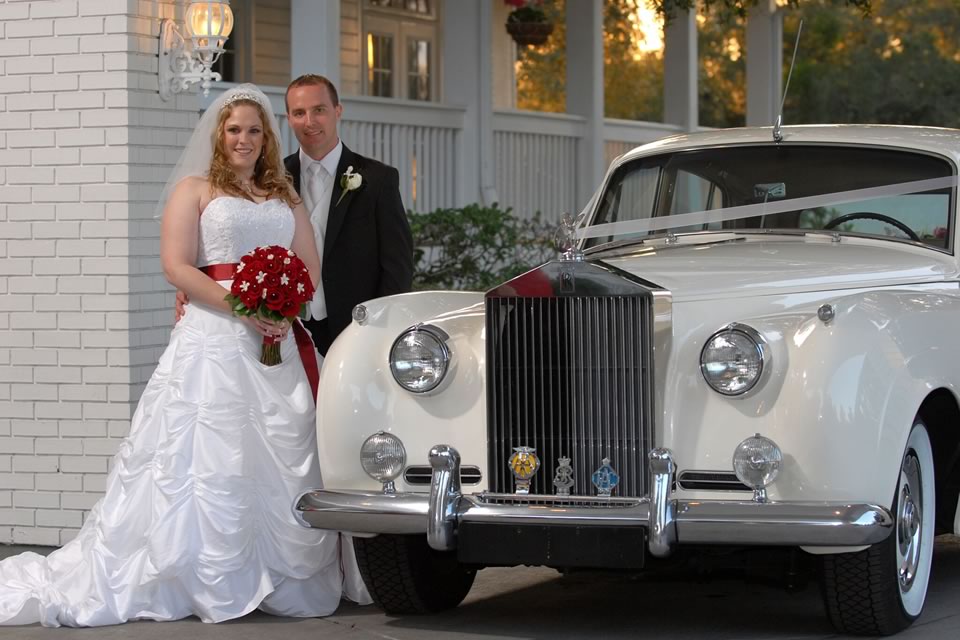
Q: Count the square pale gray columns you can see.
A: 5